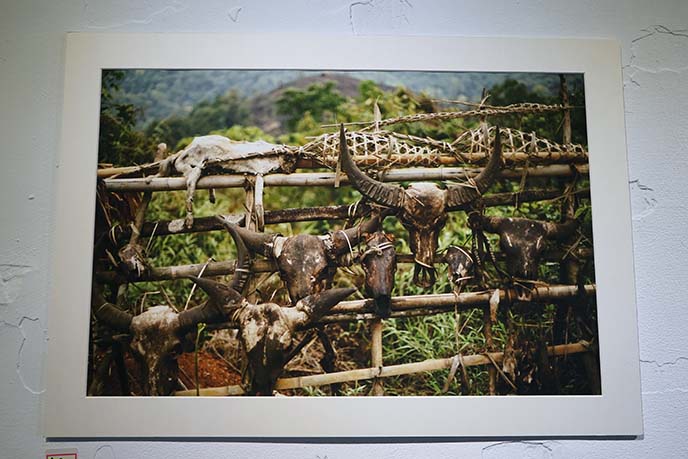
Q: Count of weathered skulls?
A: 7